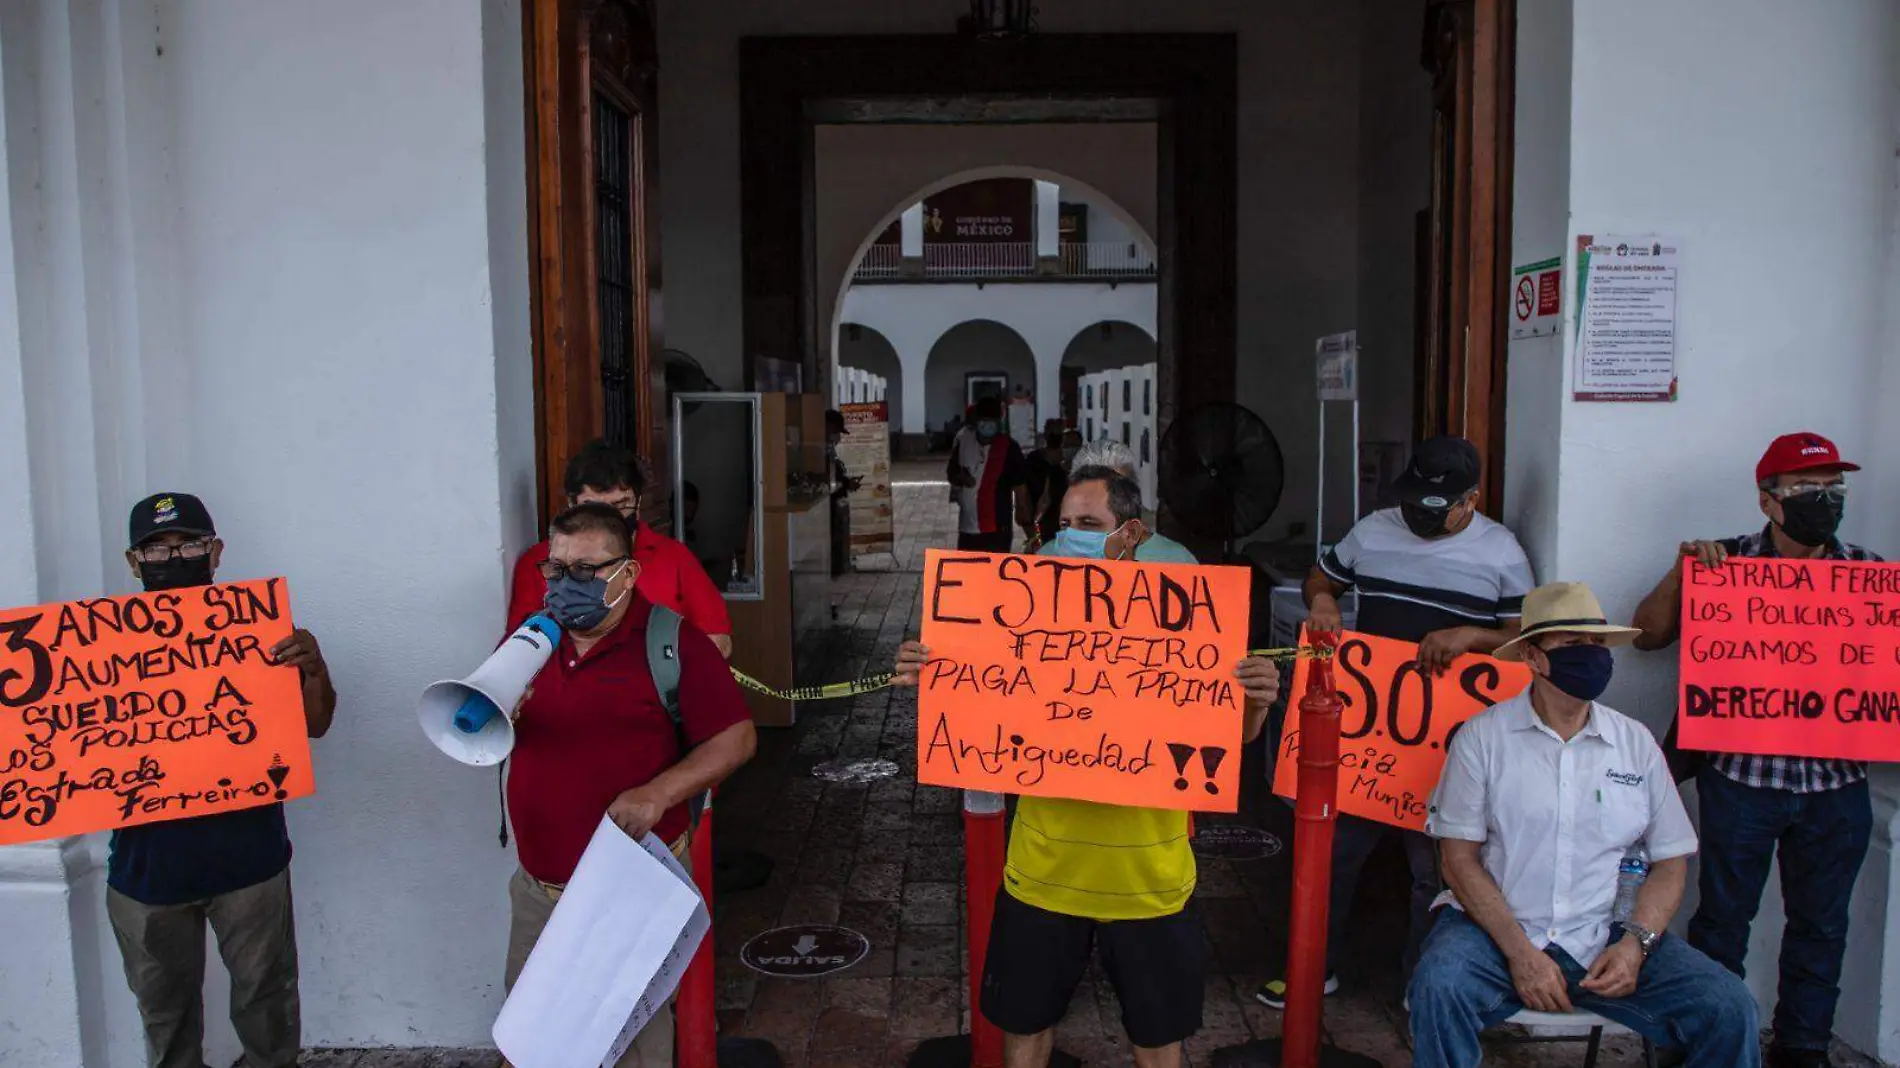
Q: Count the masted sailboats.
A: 0